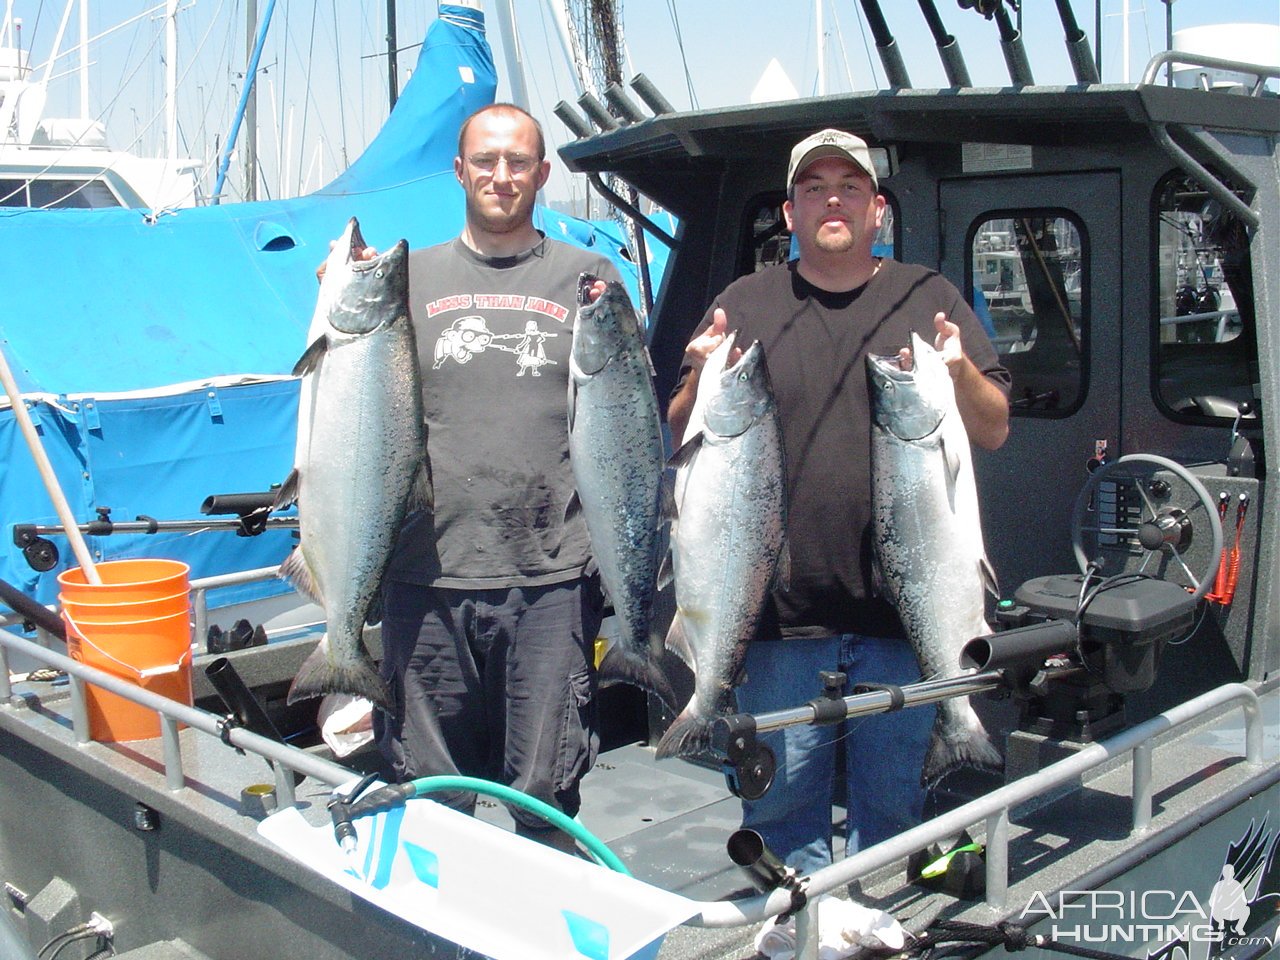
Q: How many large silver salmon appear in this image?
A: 4